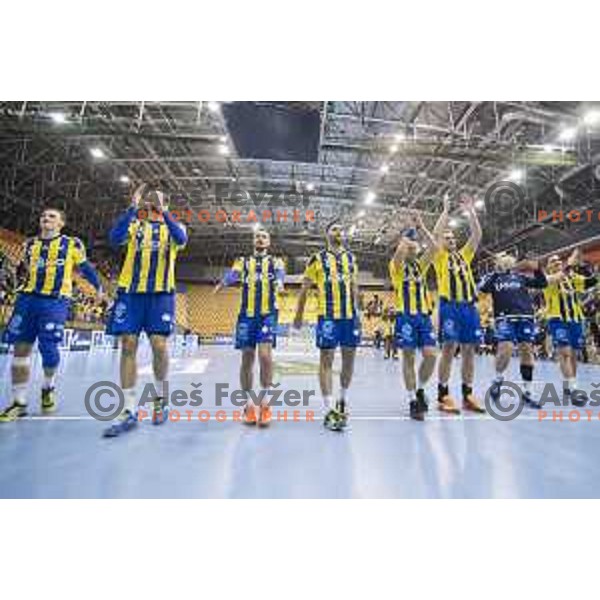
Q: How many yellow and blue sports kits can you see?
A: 7